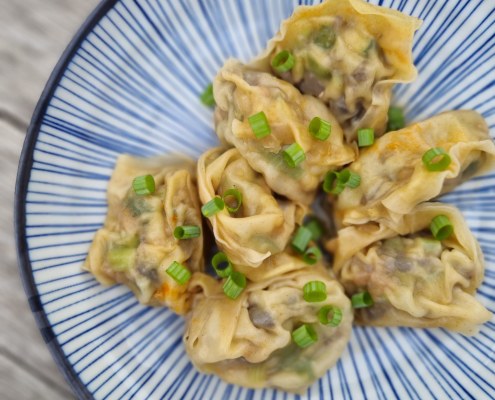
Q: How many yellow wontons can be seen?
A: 7